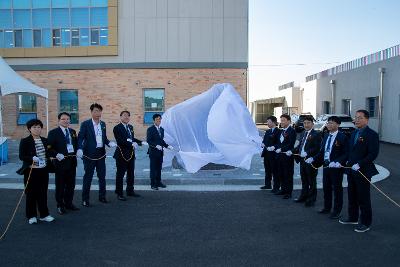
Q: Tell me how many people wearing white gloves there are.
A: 10